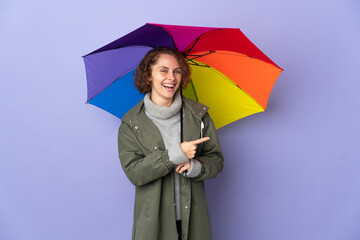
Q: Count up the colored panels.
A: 8